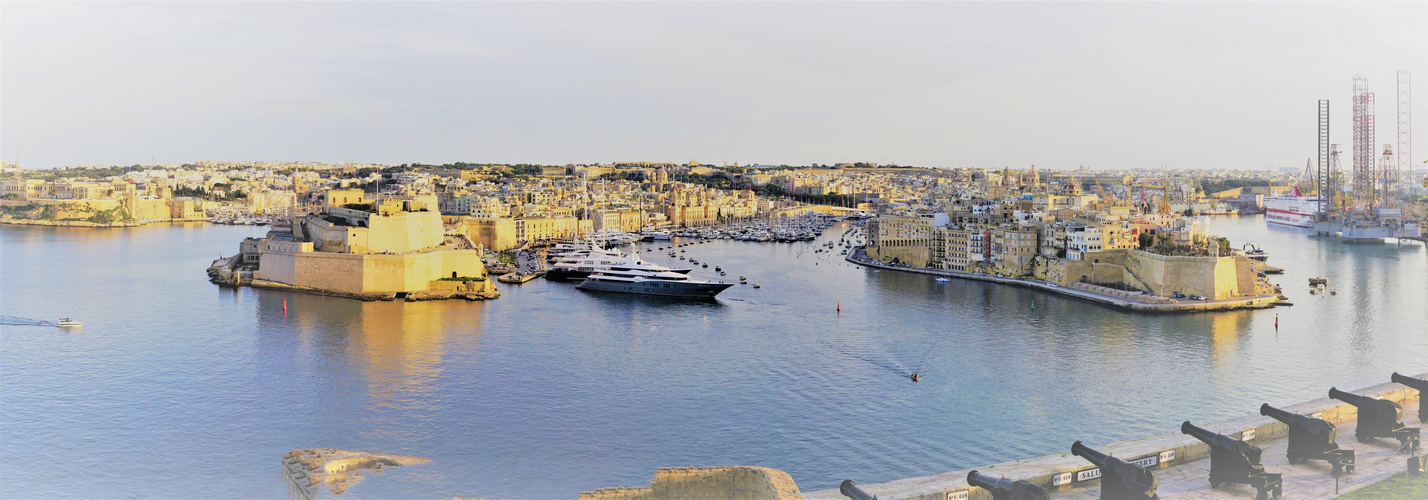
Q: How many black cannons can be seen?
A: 7